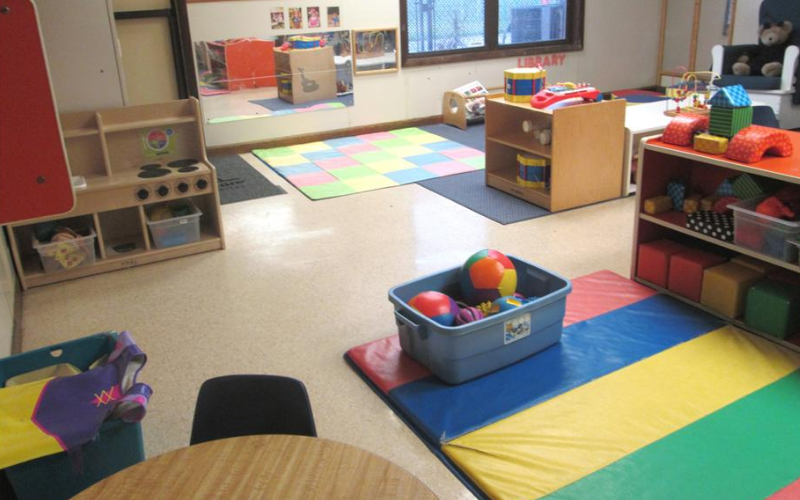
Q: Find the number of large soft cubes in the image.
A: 4